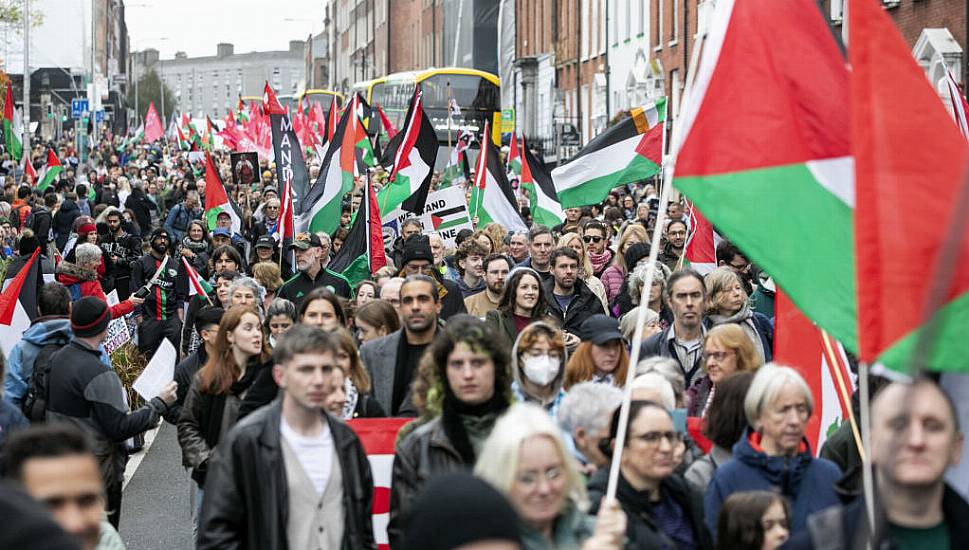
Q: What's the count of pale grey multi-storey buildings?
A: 1